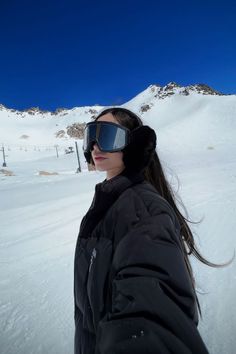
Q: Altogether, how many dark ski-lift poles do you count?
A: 3